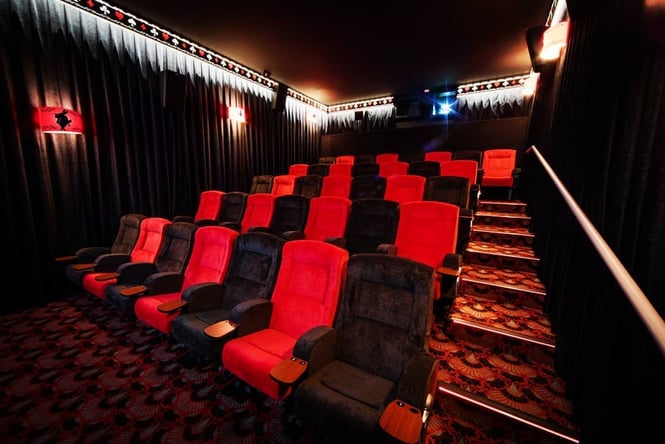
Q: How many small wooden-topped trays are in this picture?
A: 9